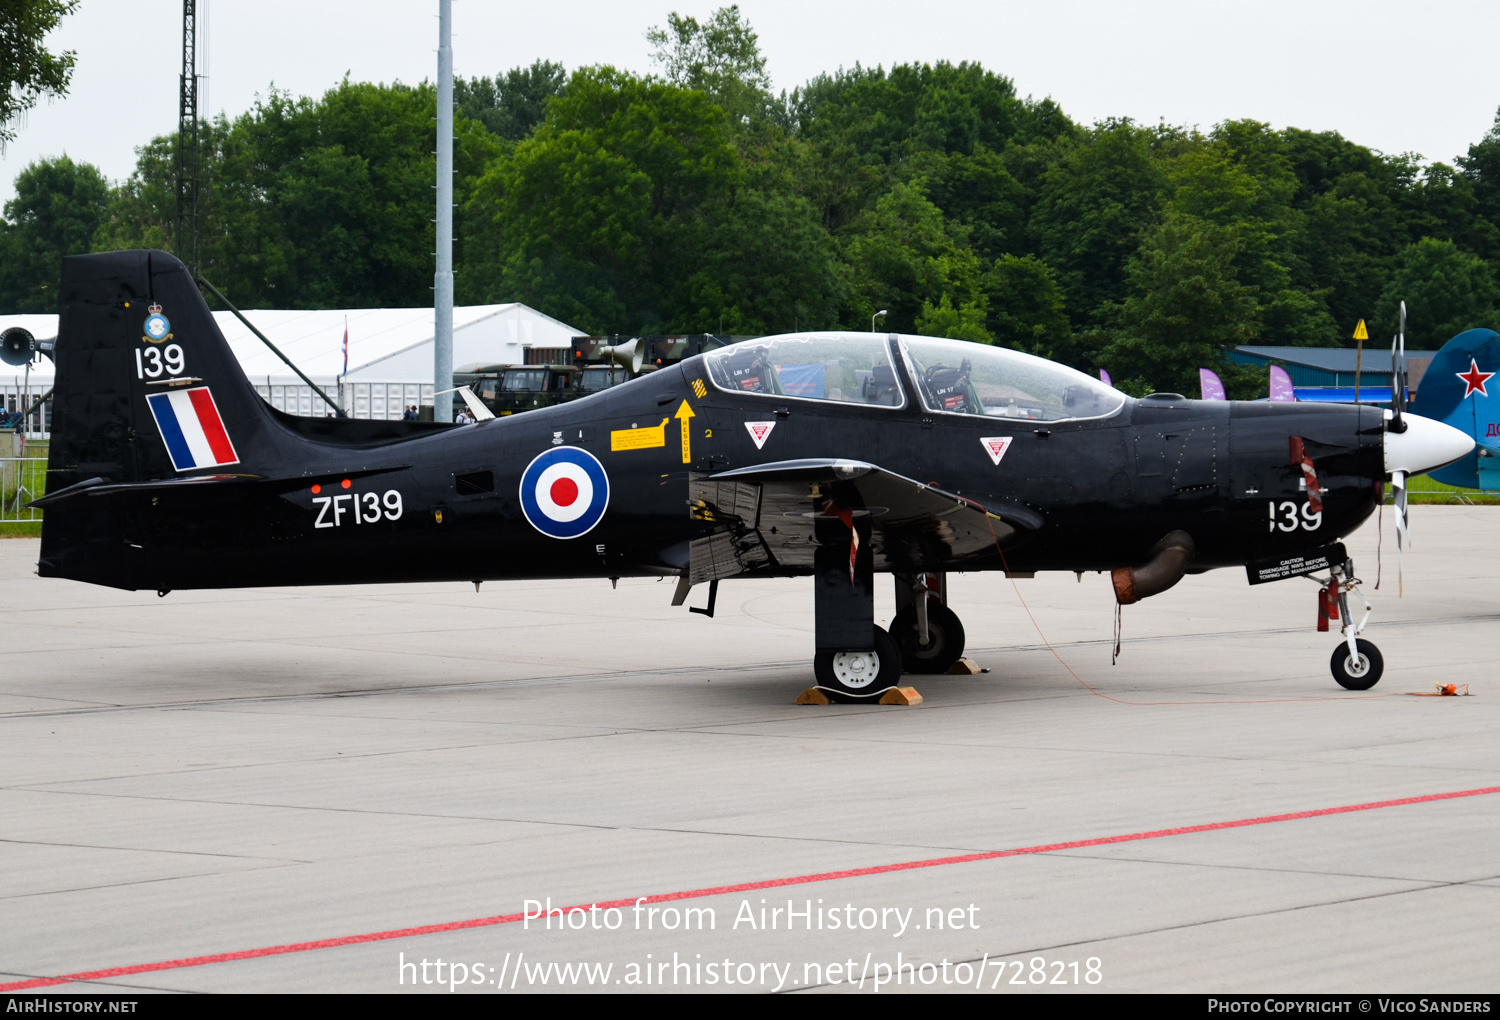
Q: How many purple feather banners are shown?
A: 3